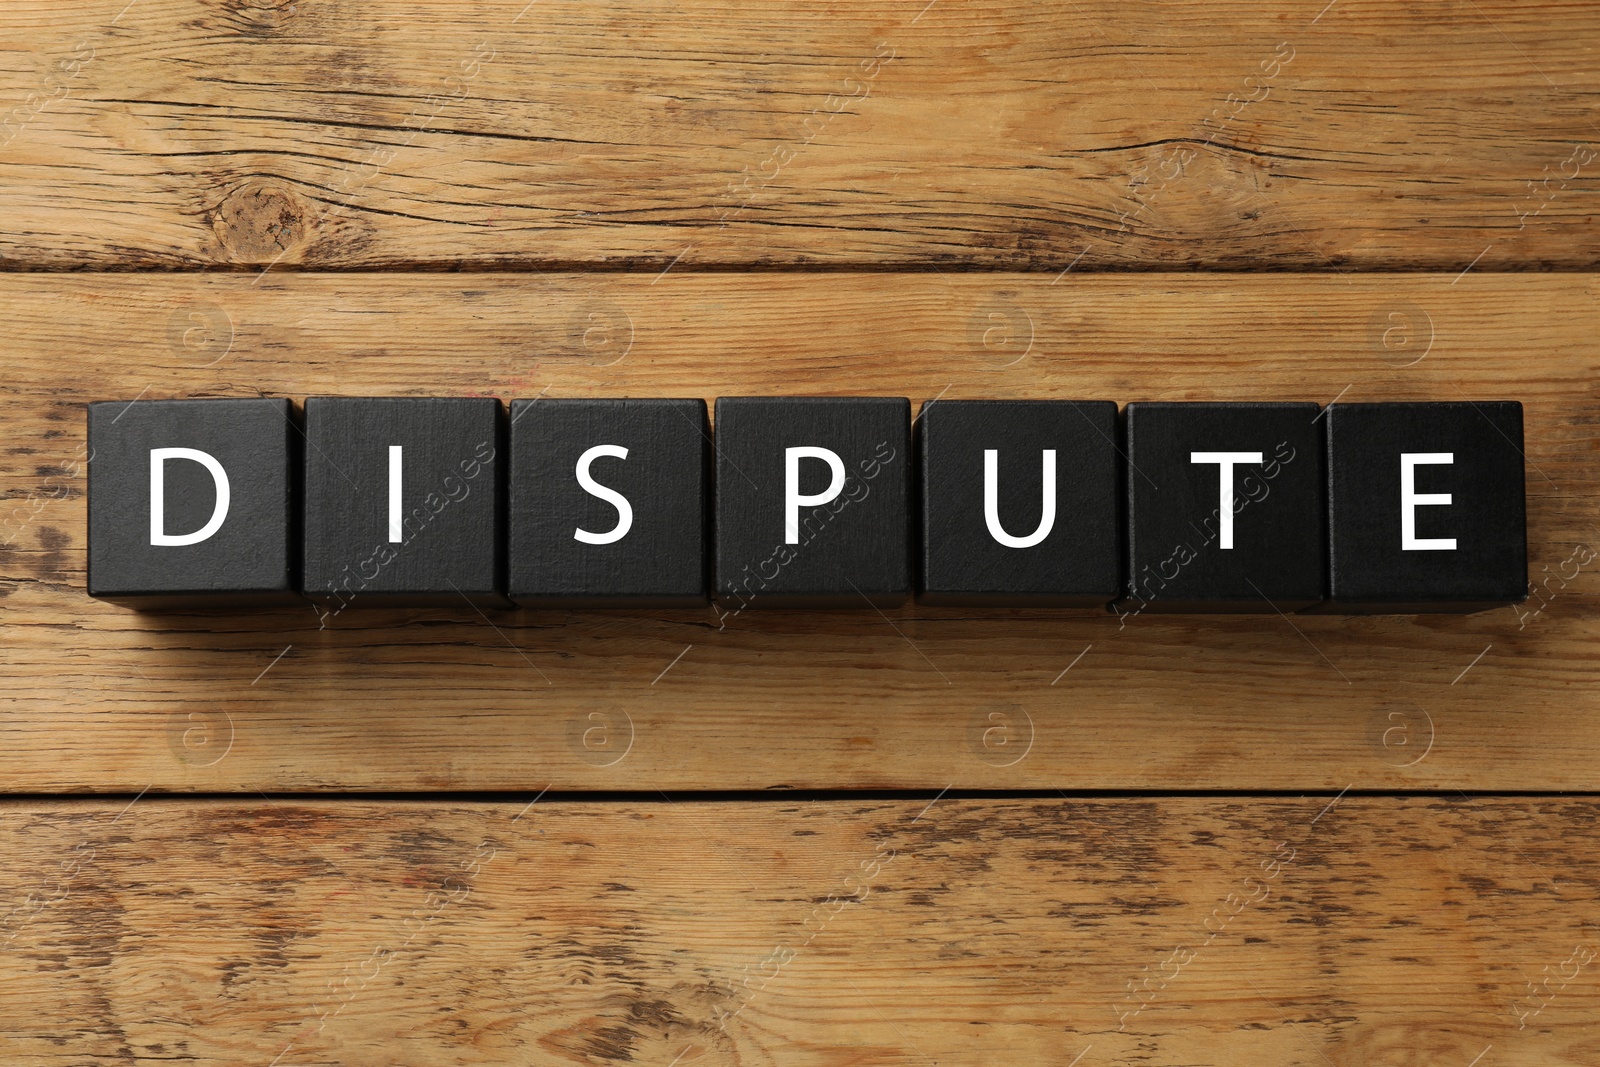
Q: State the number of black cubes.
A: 7